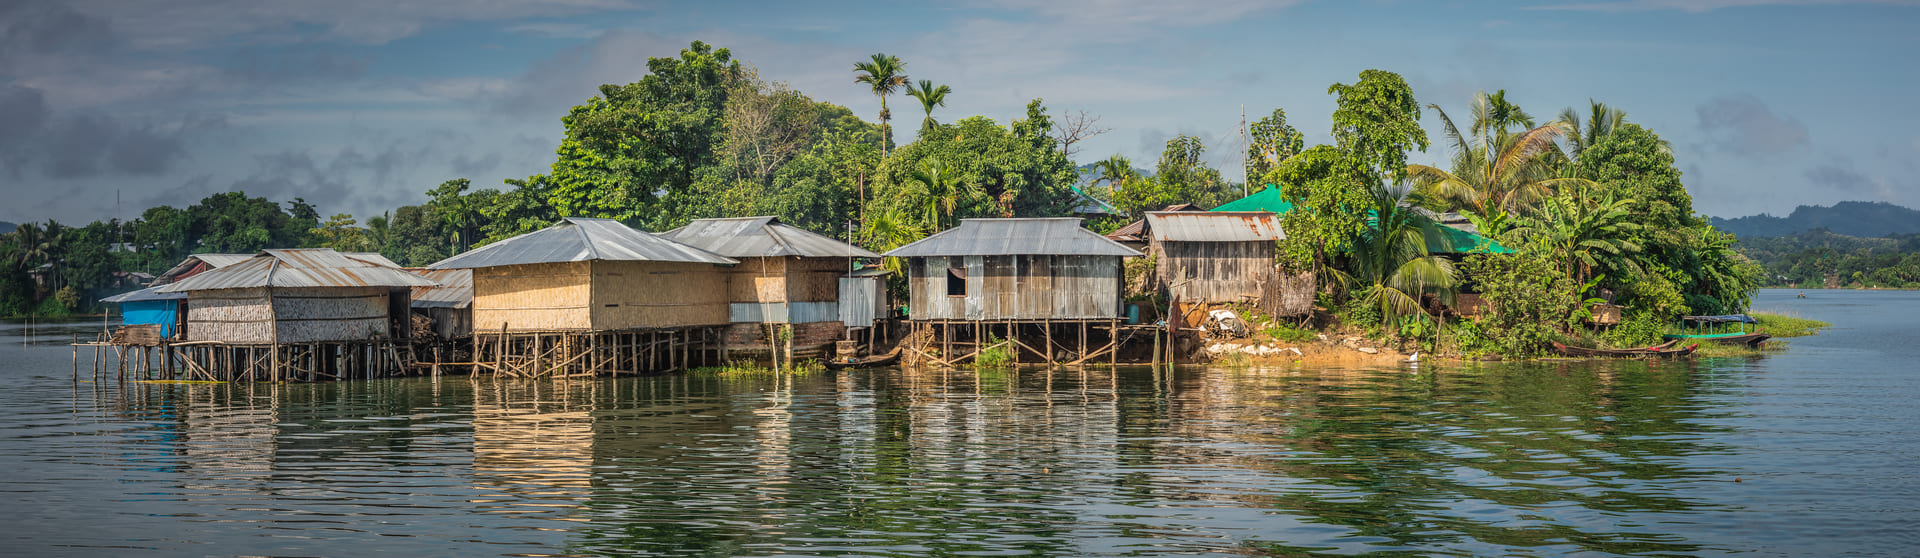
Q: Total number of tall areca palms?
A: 2